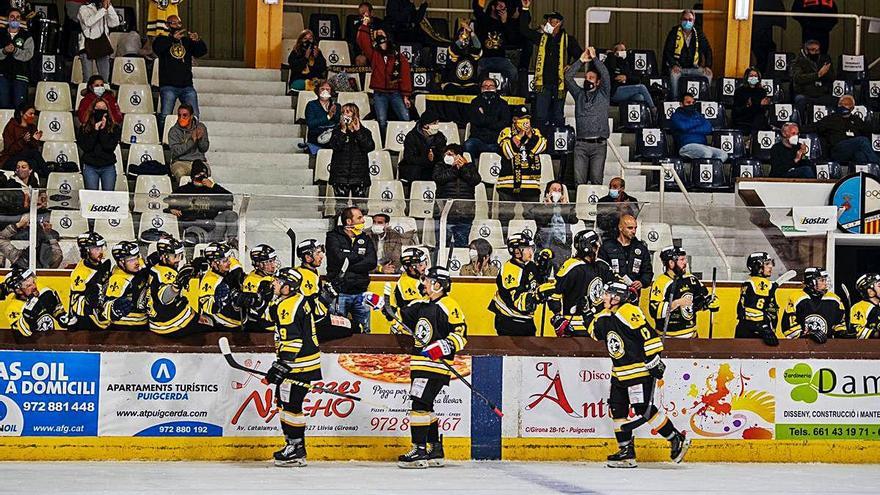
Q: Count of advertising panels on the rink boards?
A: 5